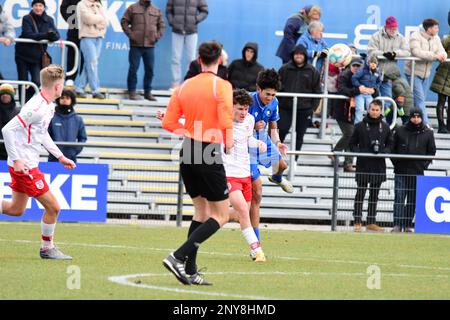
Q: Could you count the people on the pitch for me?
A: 4